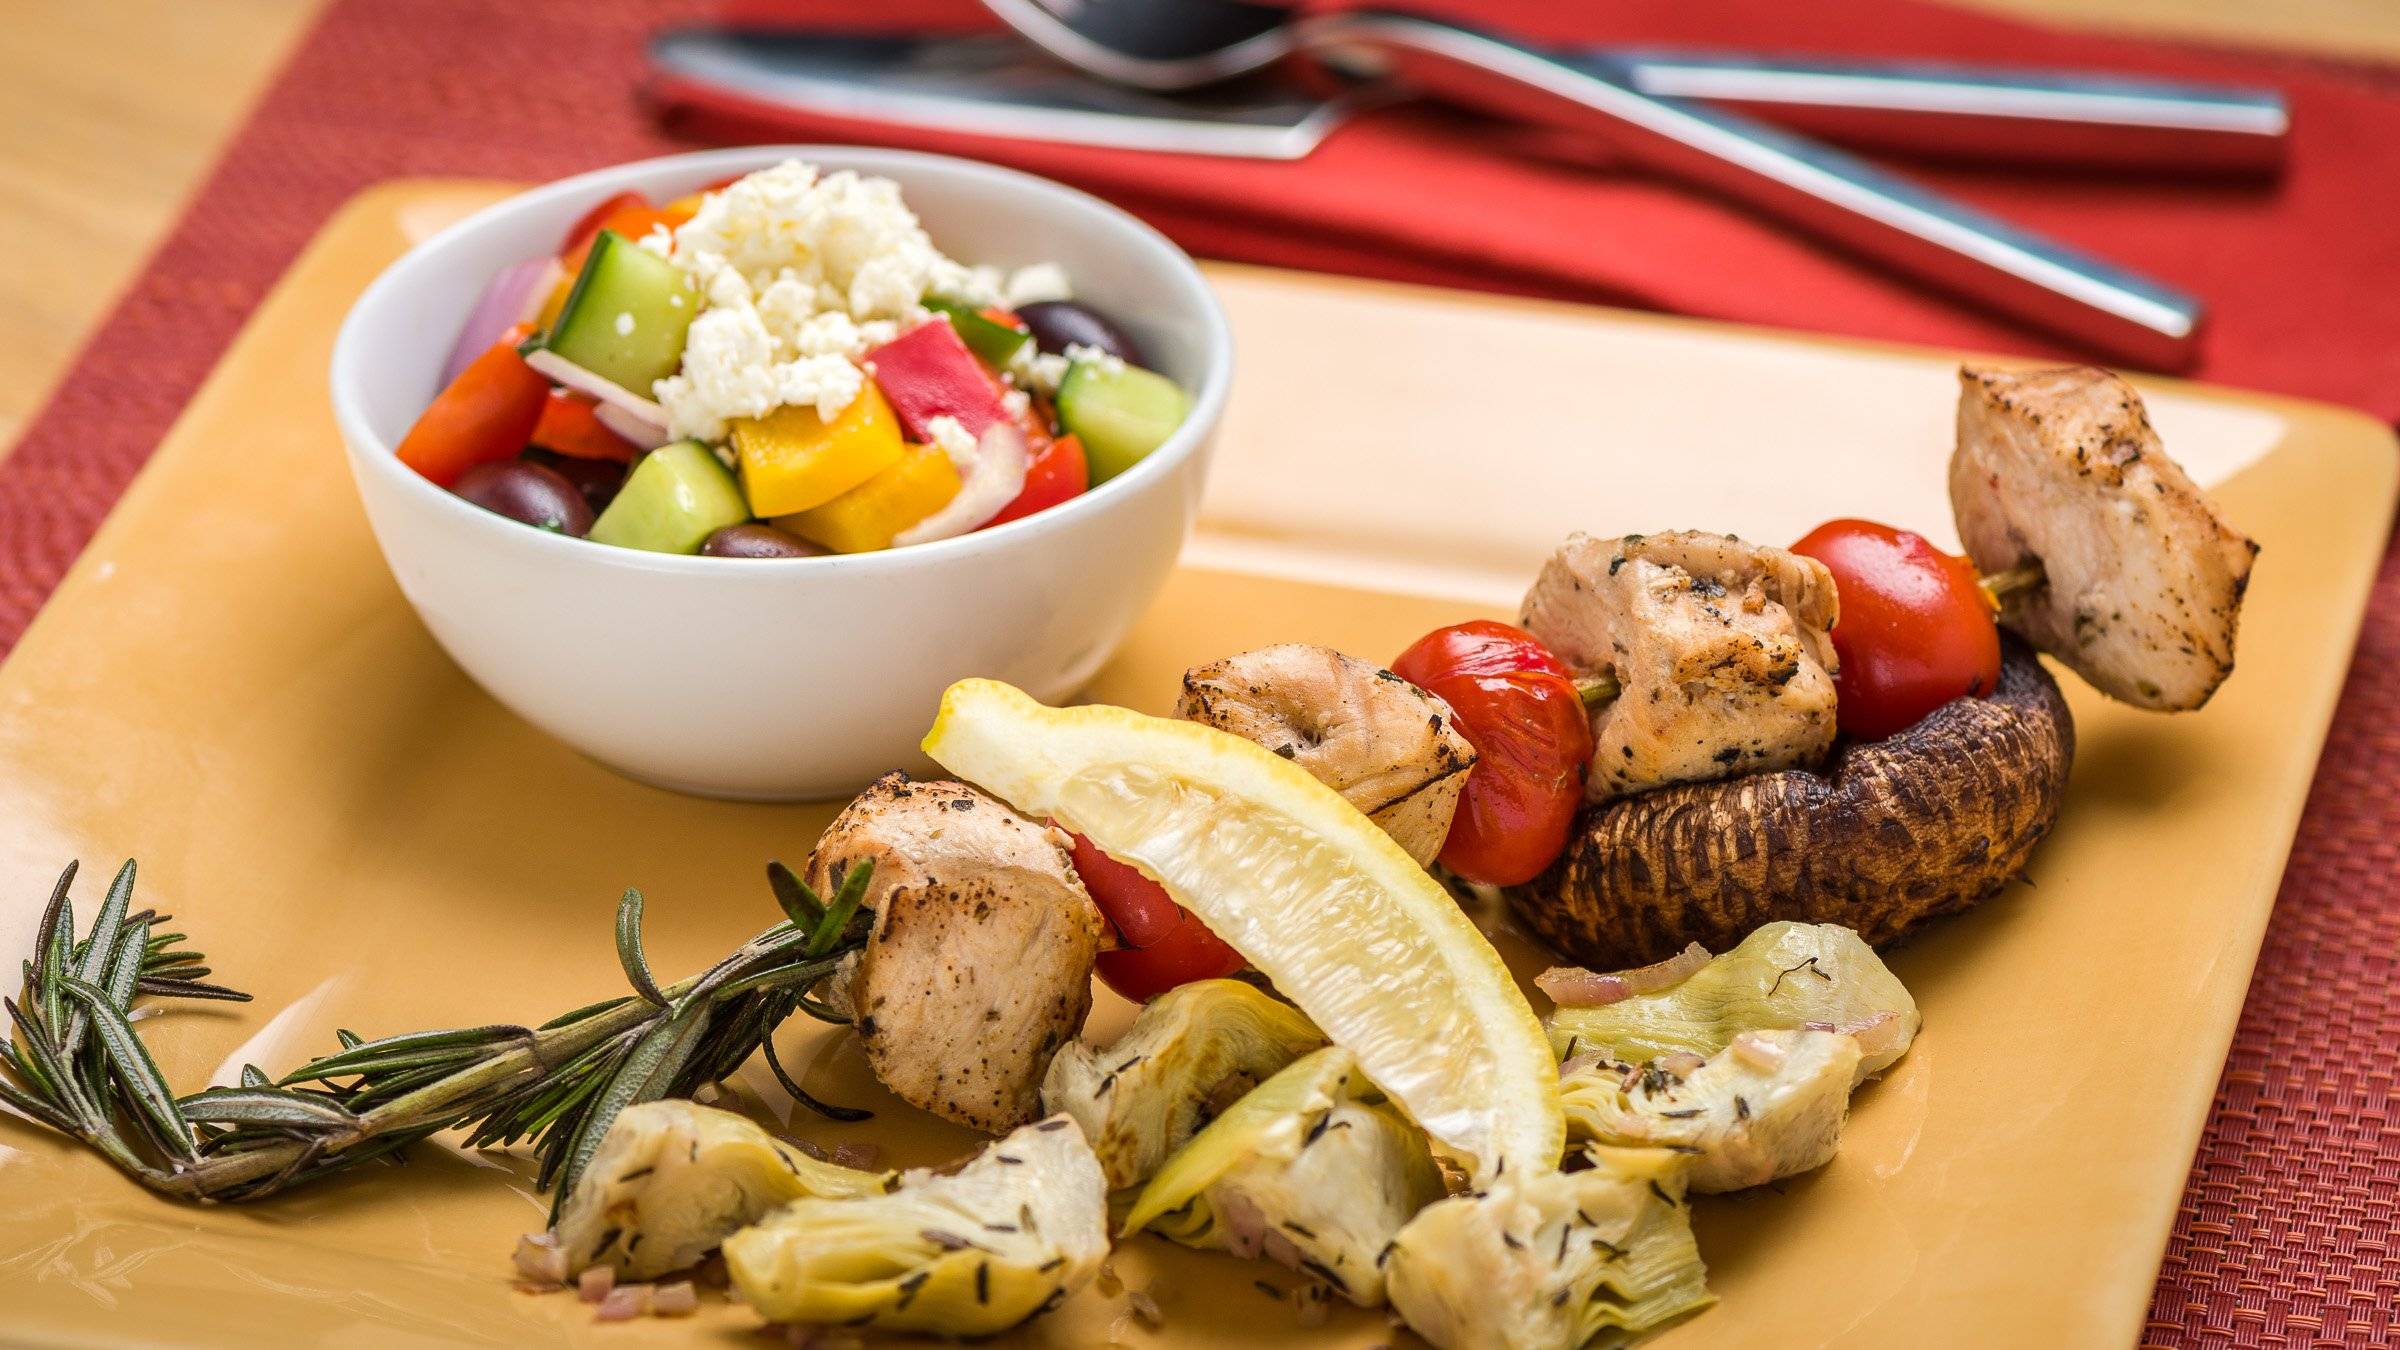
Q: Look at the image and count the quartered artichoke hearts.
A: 7